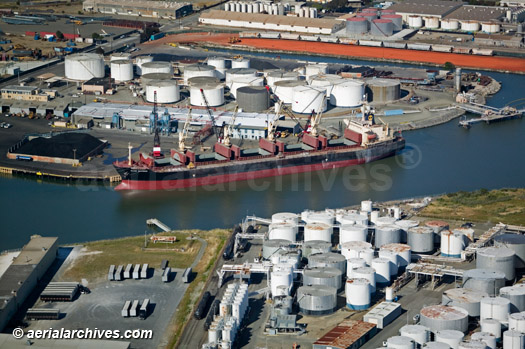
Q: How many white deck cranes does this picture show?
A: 4